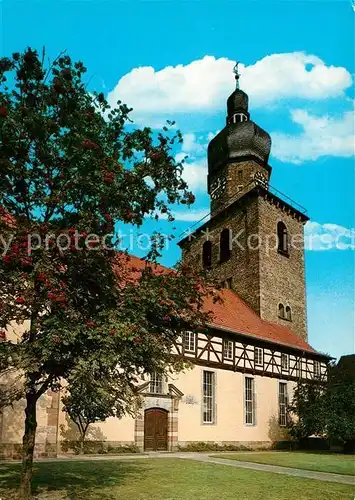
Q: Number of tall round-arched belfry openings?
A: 3